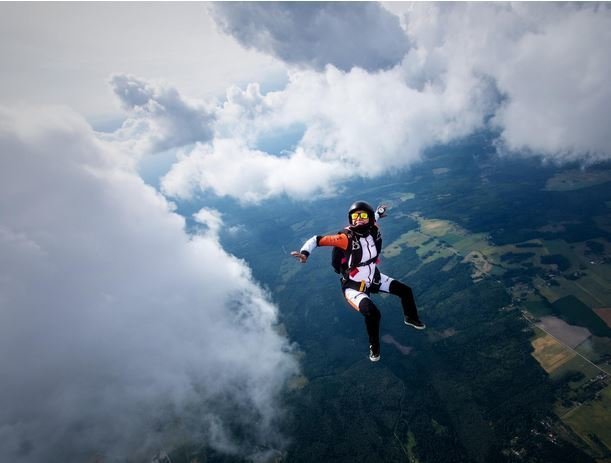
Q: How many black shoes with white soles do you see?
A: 2